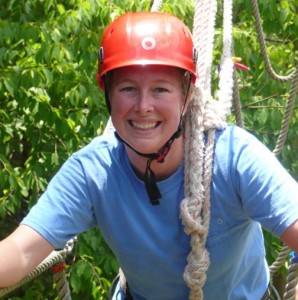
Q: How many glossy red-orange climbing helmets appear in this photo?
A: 1